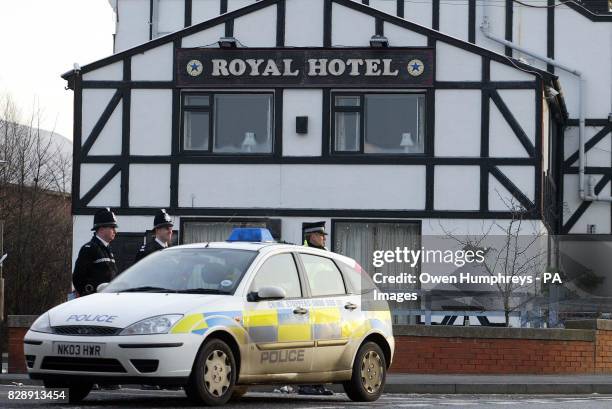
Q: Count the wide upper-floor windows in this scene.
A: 2